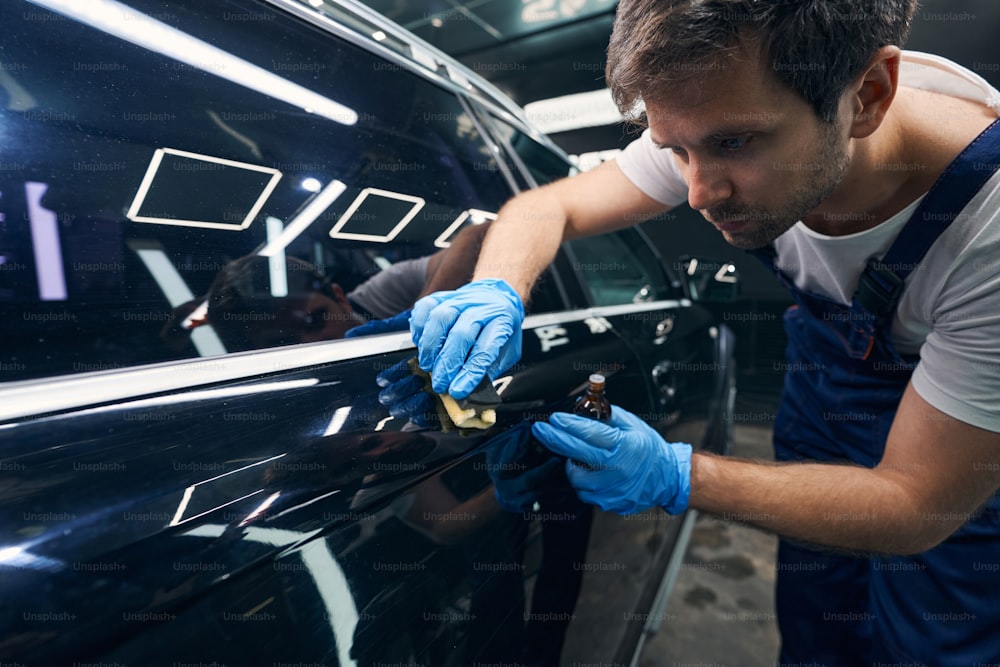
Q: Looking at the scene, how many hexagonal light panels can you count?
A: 0